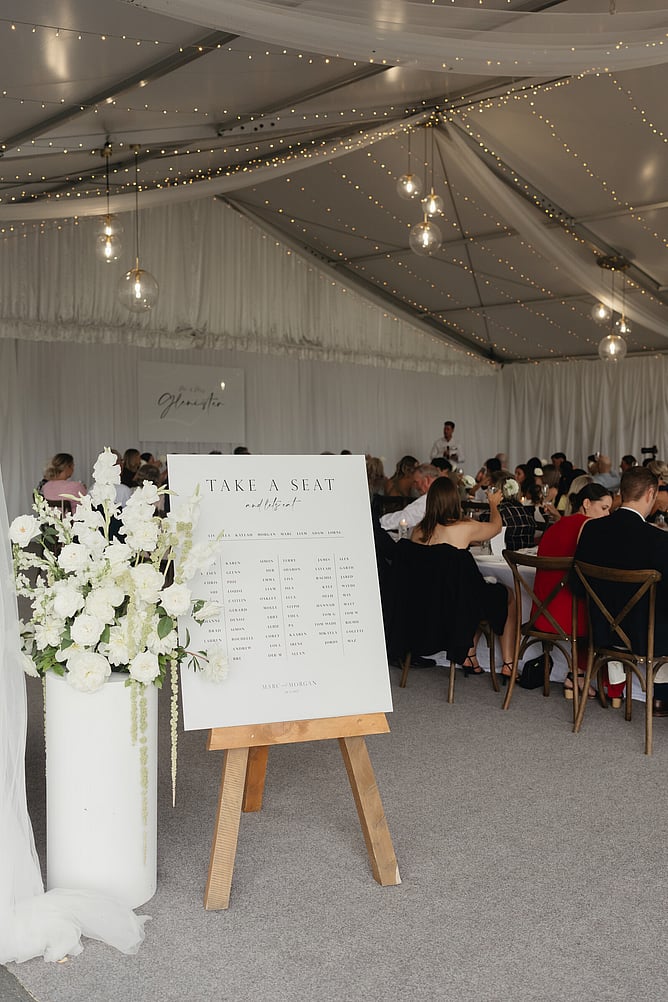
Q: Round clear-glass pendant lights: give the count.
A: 9